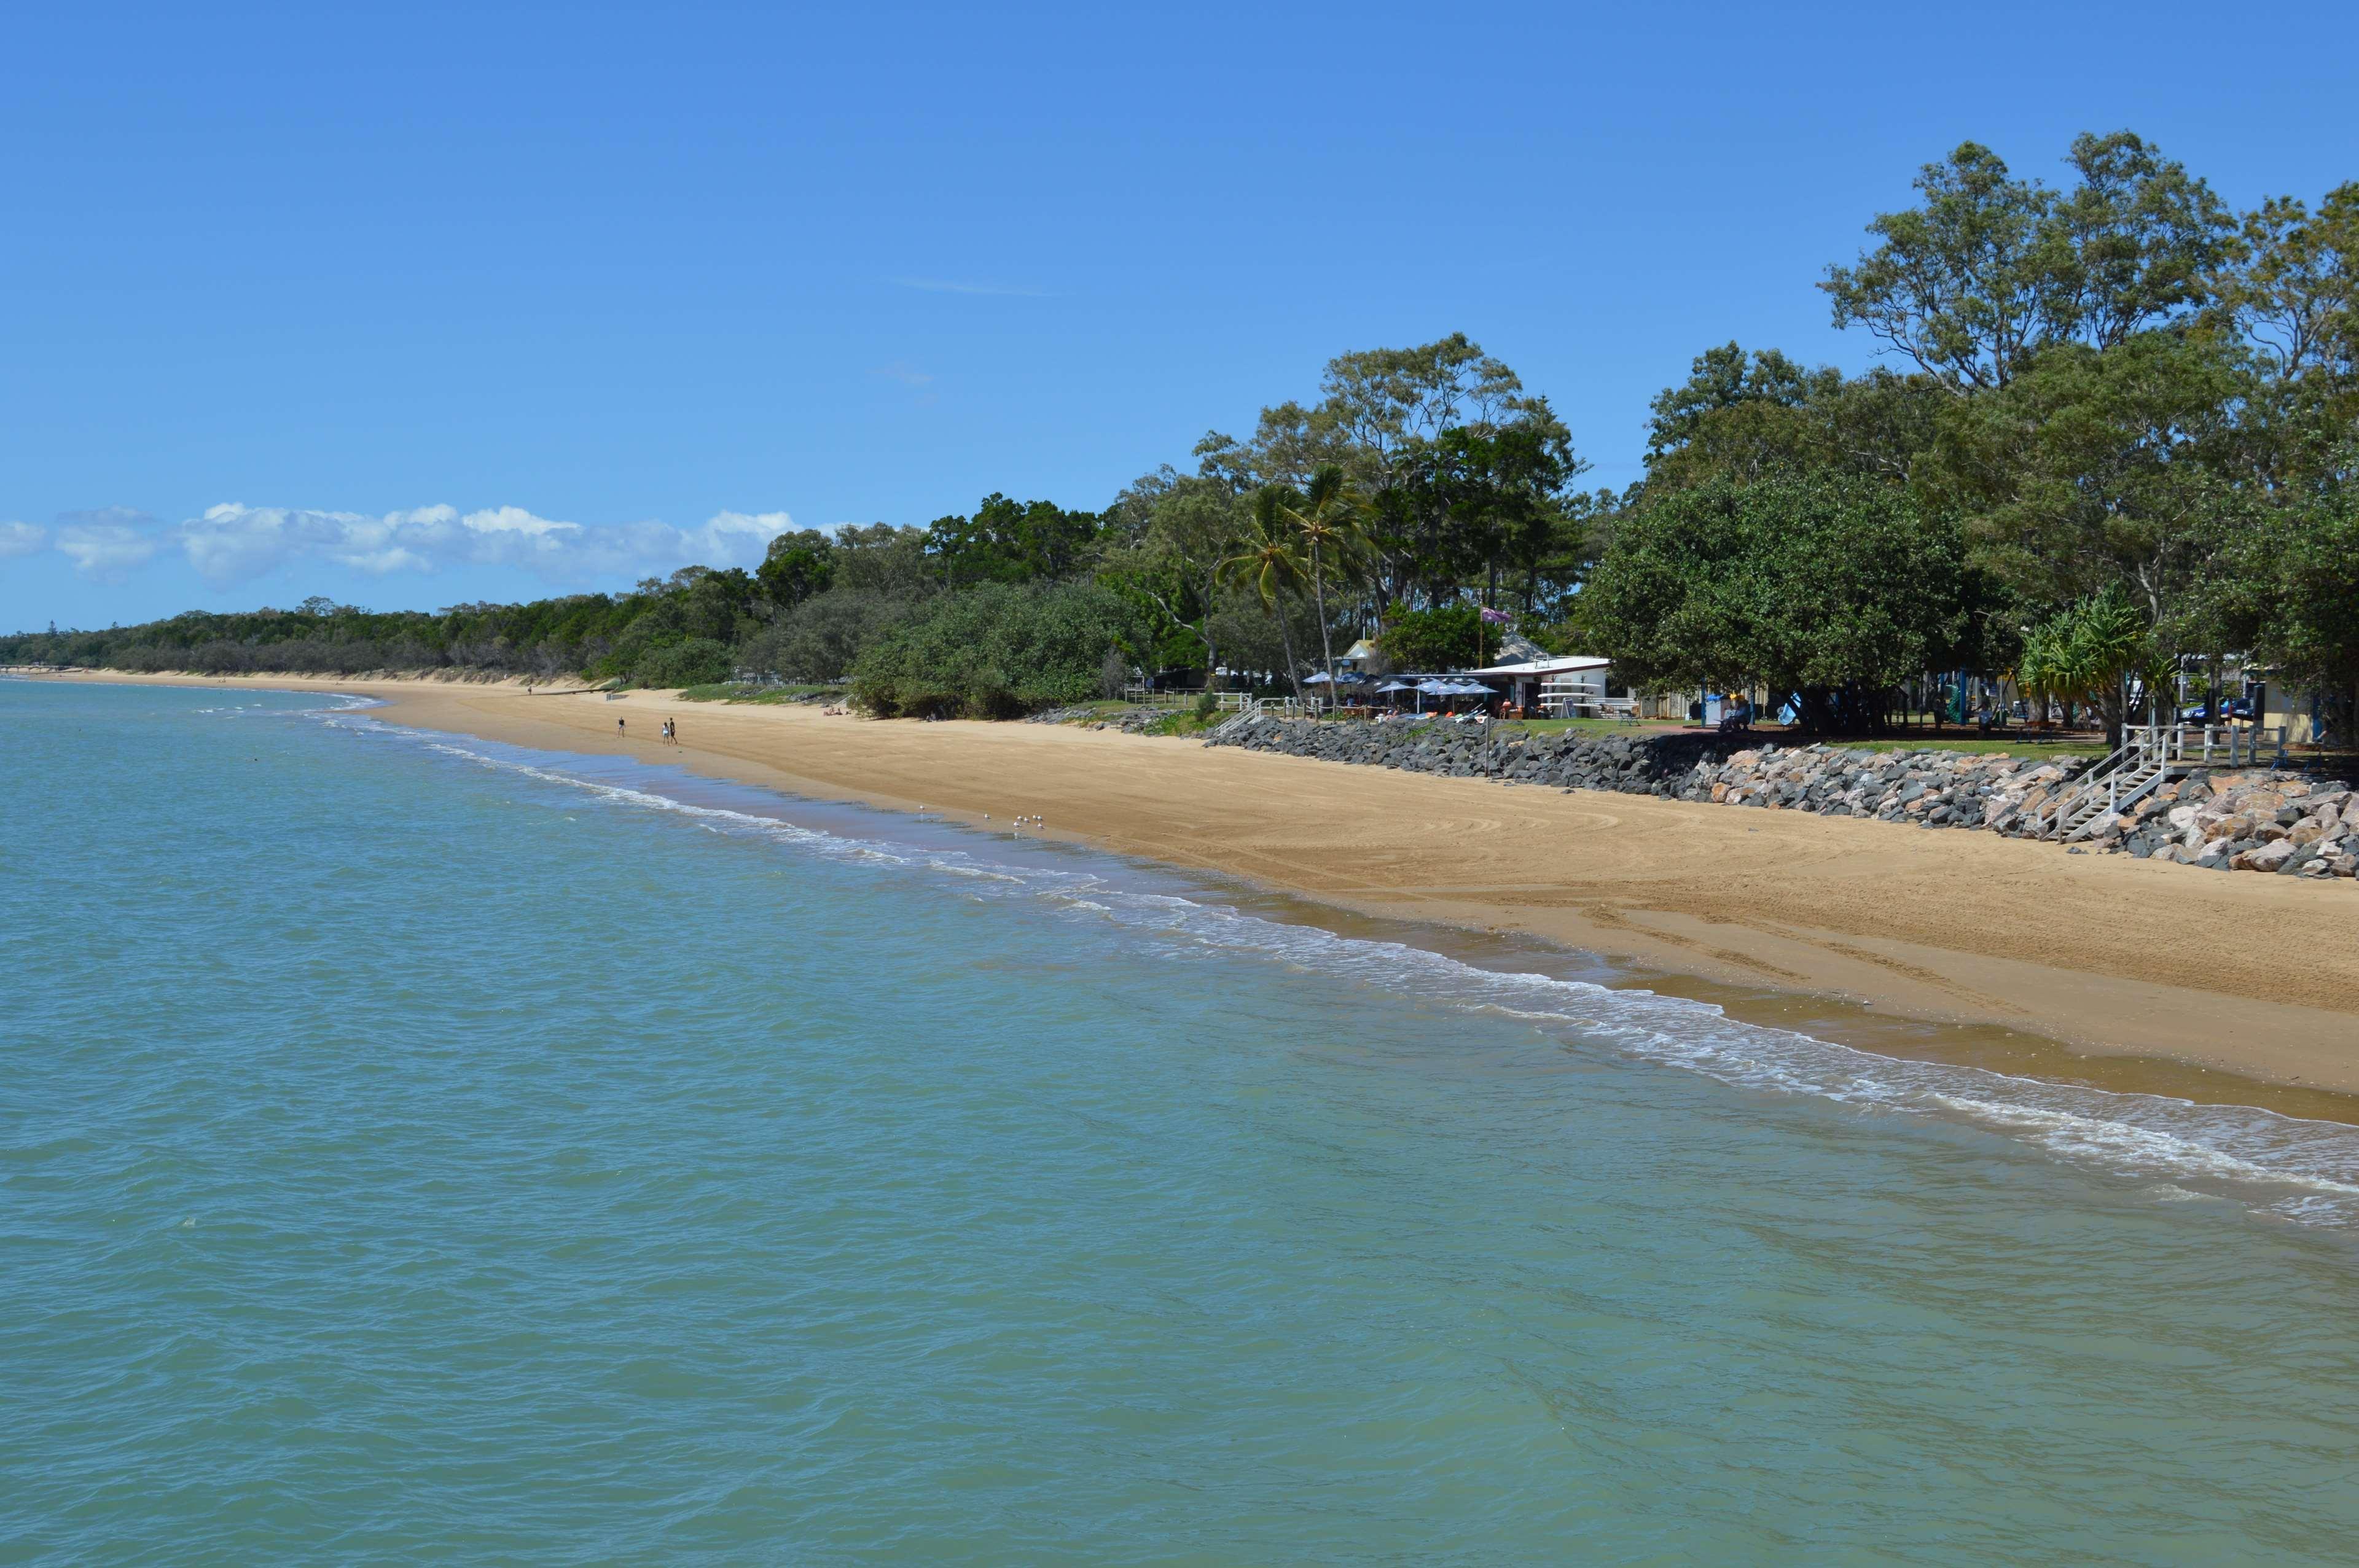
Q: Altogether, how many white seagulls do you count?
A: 8